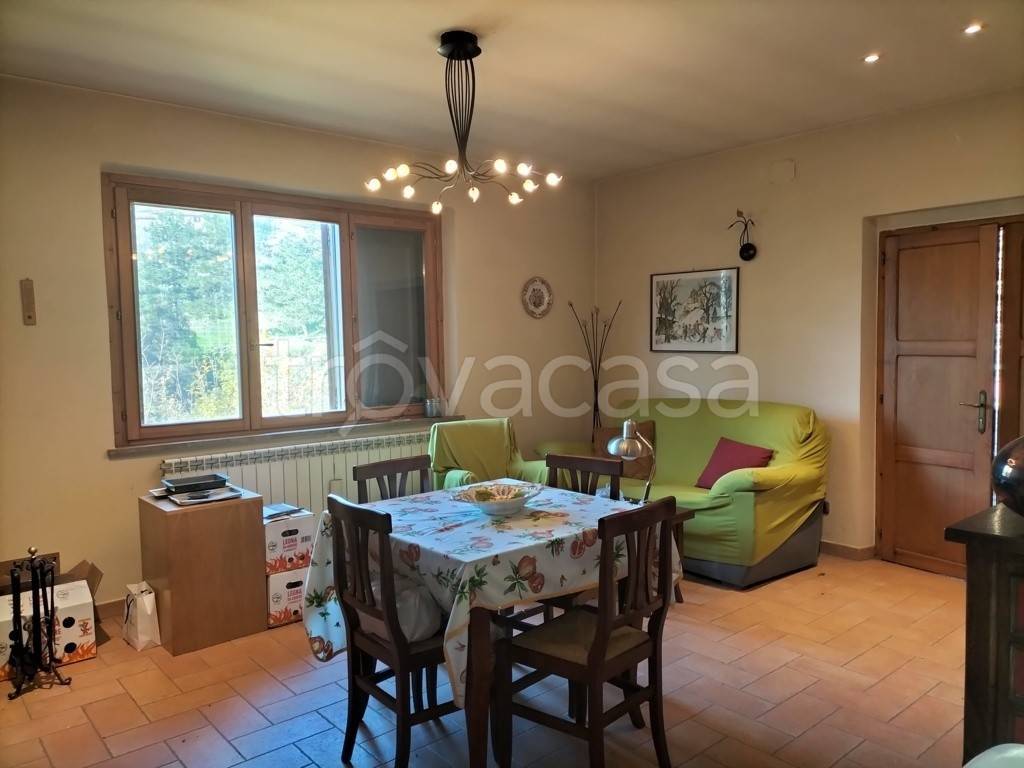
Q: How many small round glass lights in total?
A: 12